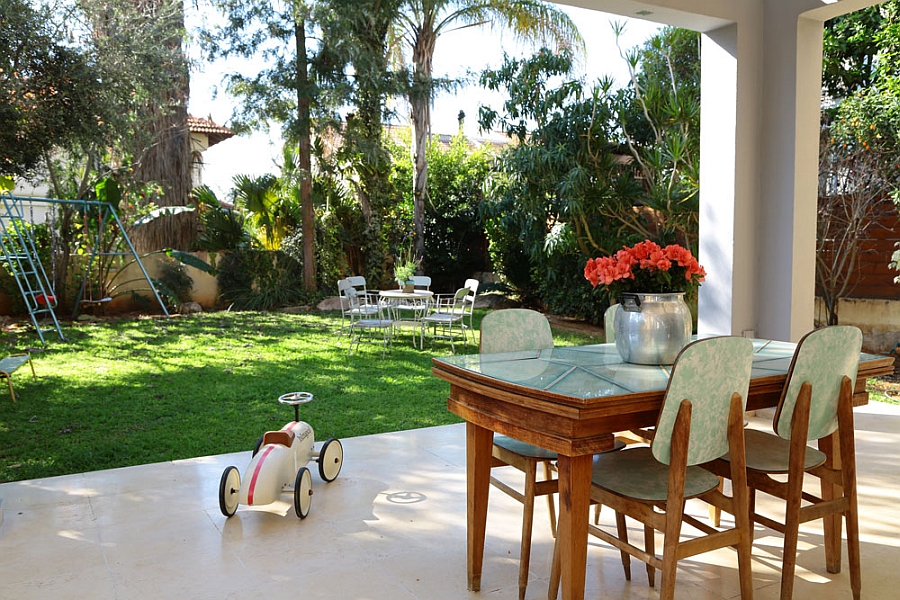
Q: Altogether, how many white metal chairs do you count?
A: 6